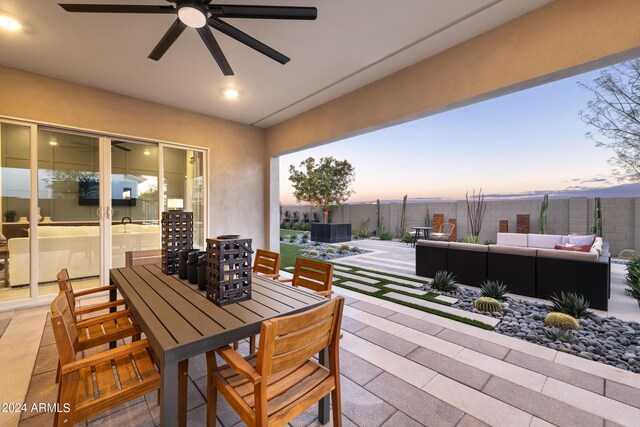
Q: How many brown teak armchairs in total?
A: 6